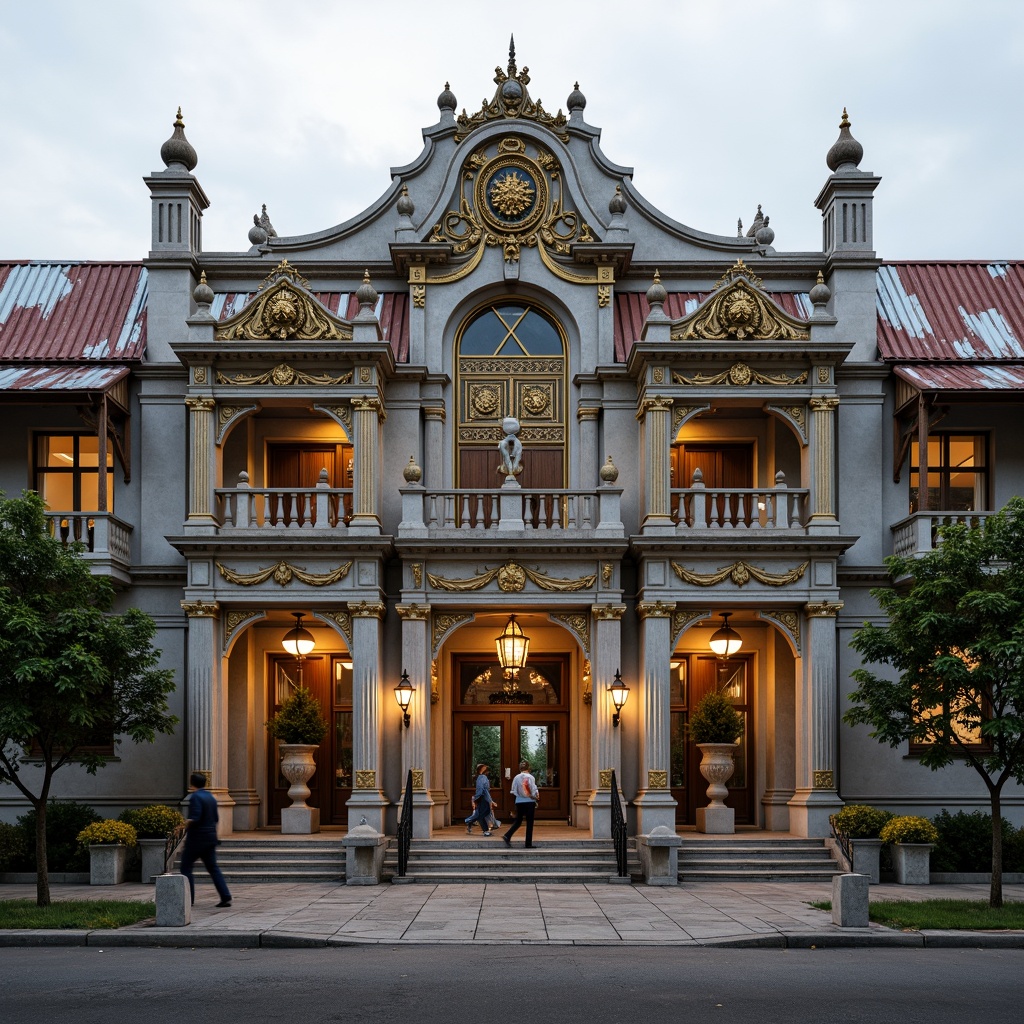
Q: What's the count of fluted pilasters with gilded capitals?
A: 10